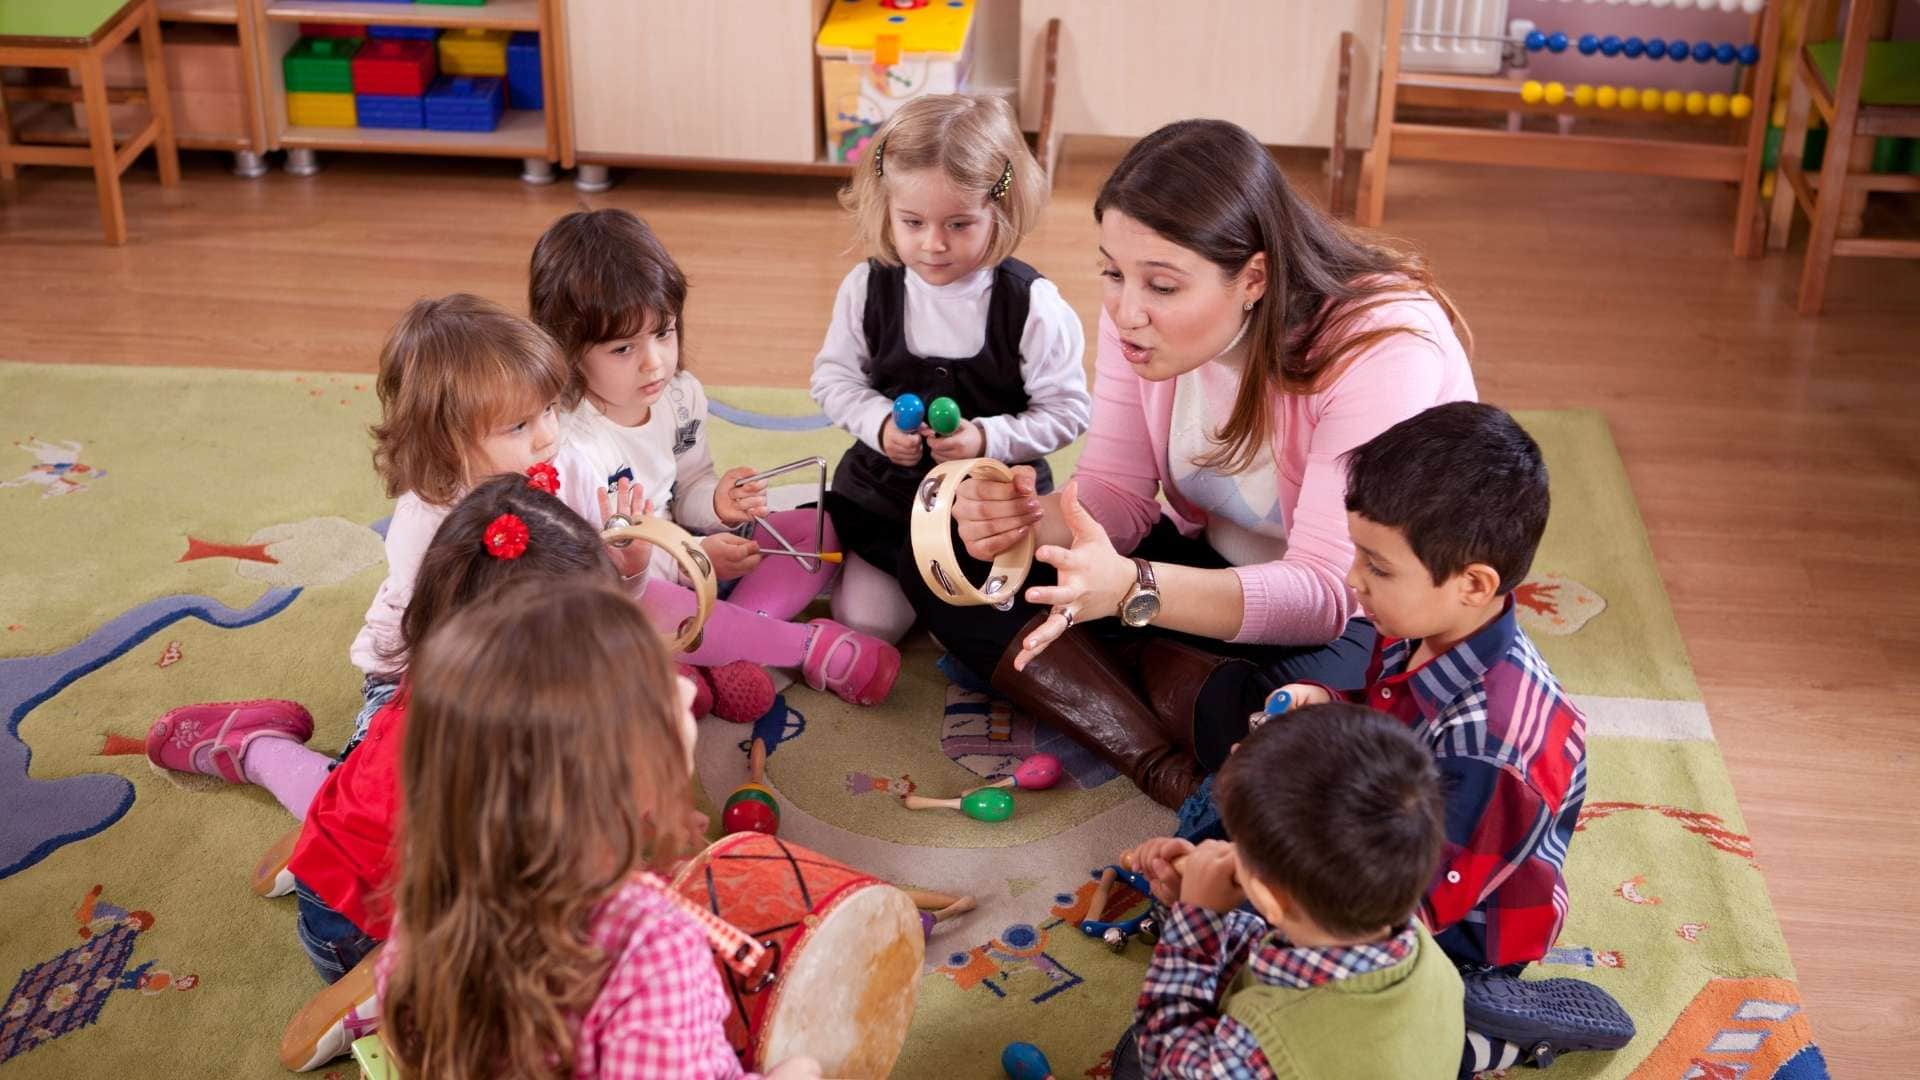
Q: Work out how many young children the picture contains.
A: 7